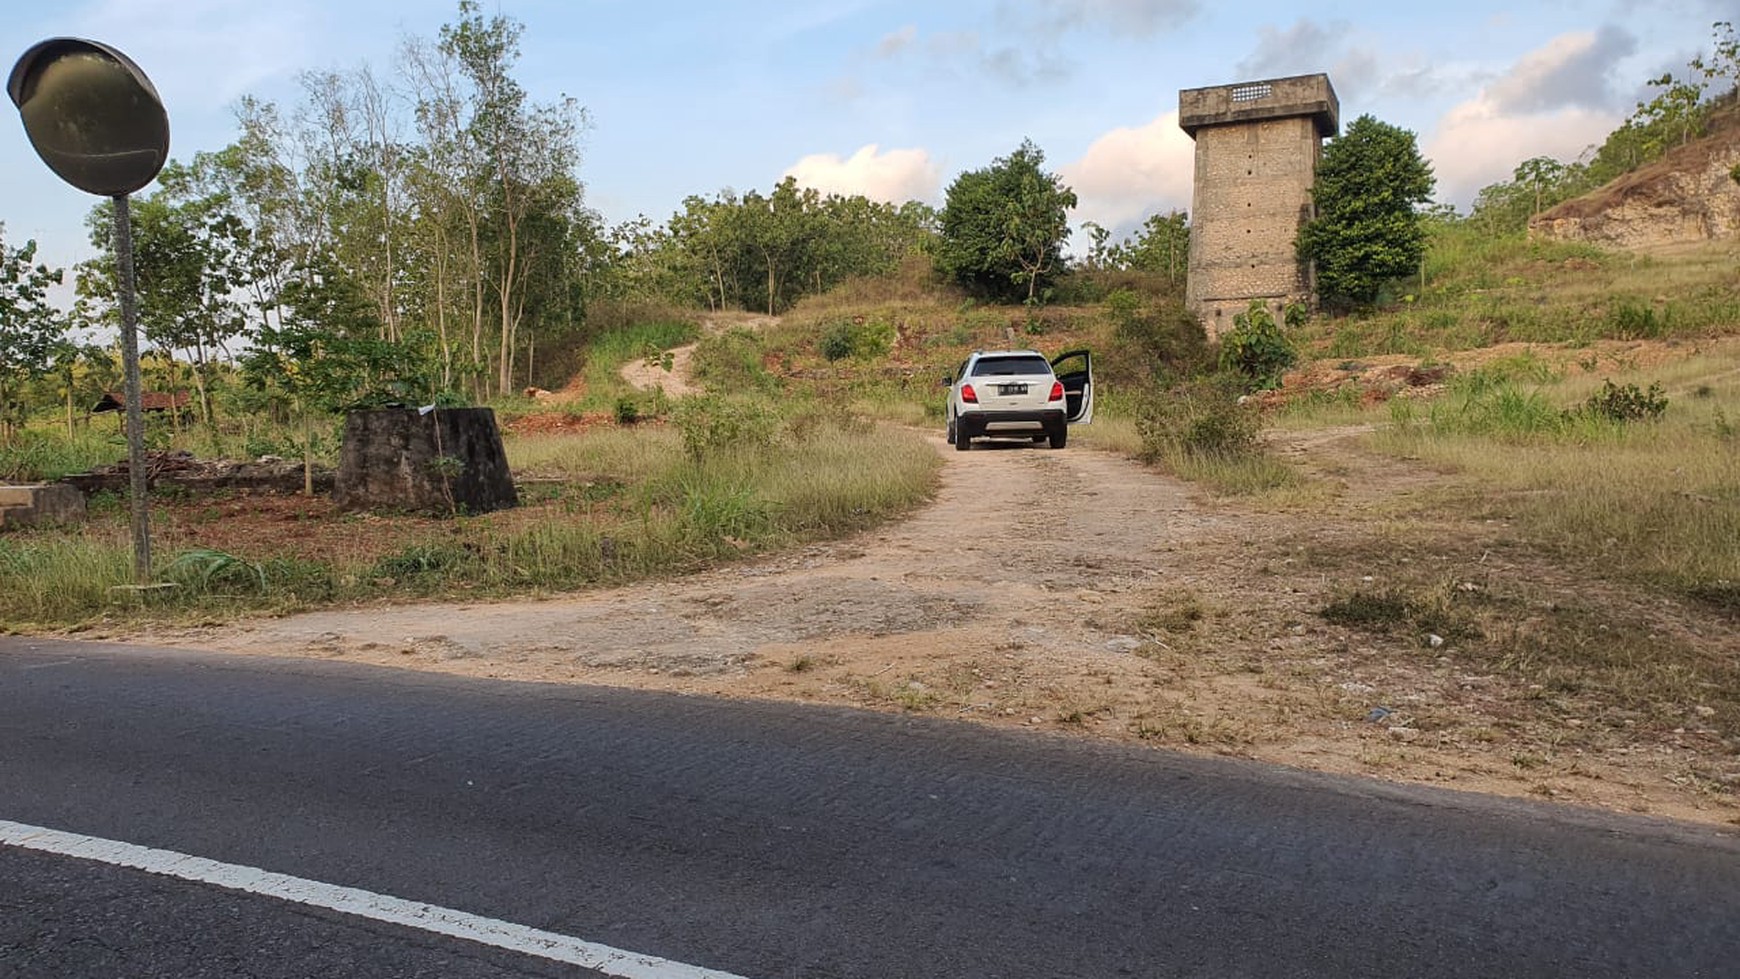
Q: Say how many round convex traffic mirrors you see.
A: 1